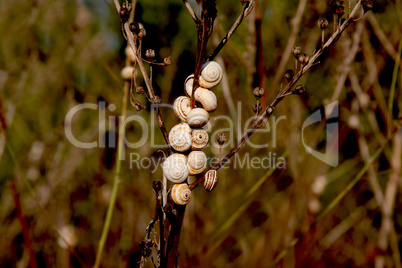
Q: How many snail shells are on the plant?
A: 11